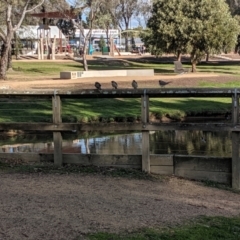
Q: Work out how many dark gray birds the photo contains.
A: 4